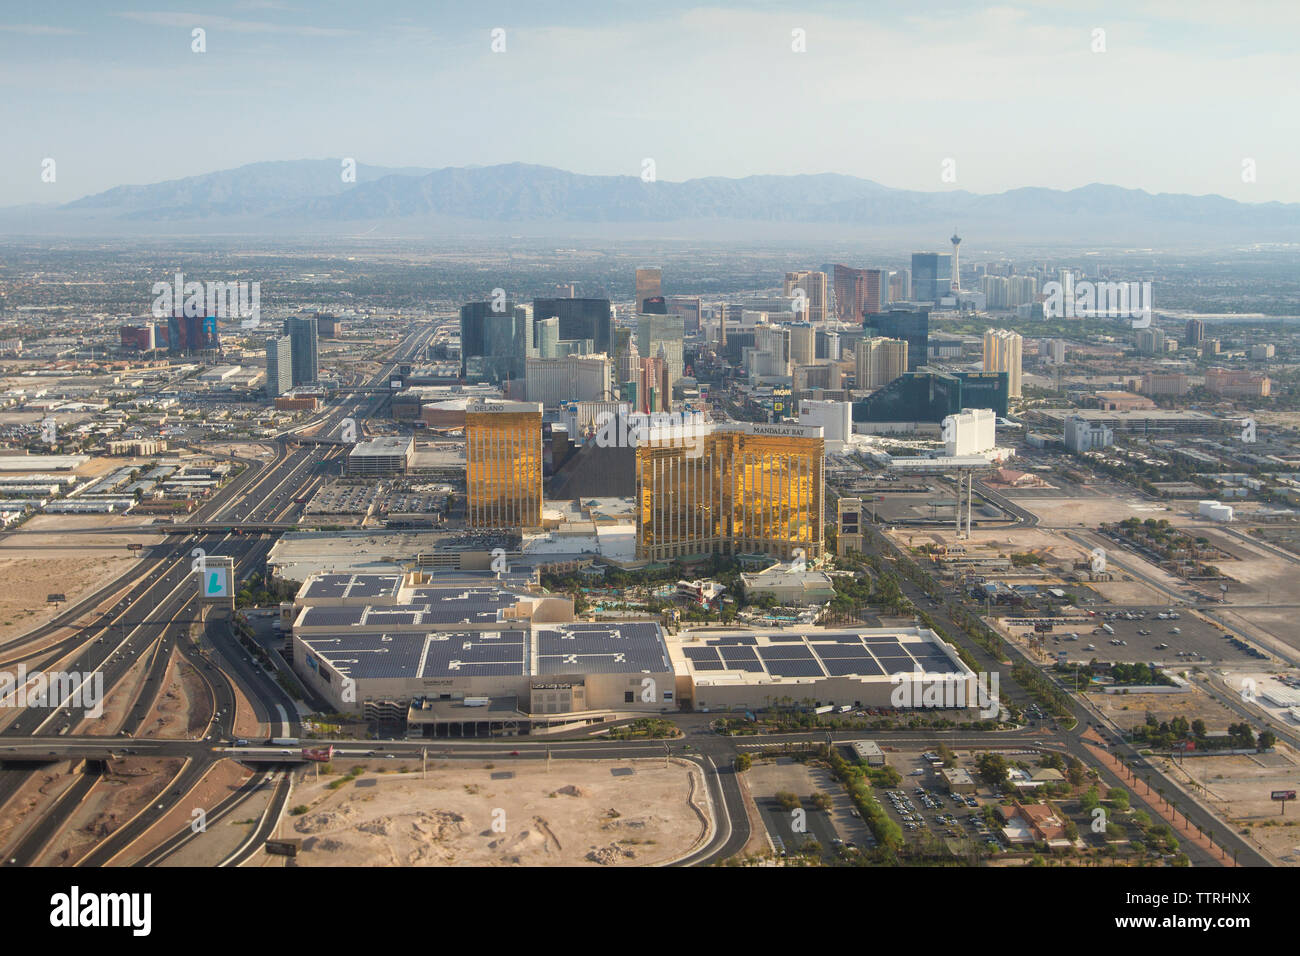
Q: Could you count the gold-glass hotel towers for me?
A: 2